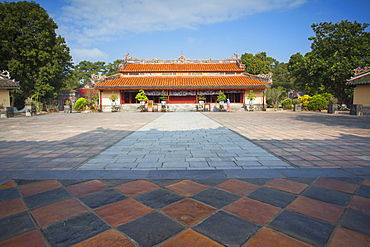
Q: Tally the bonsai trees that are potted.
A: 6